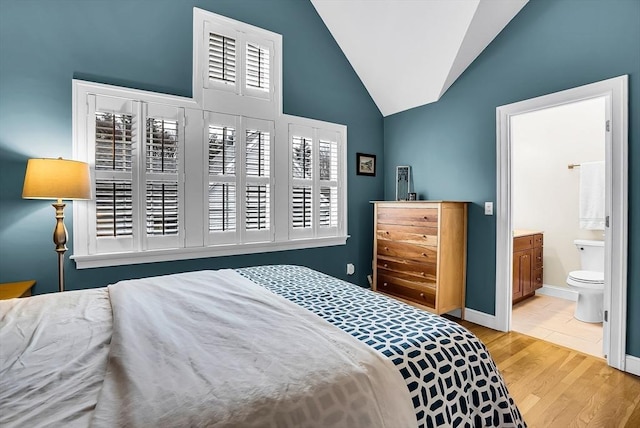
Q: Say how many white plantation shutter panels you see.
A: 8